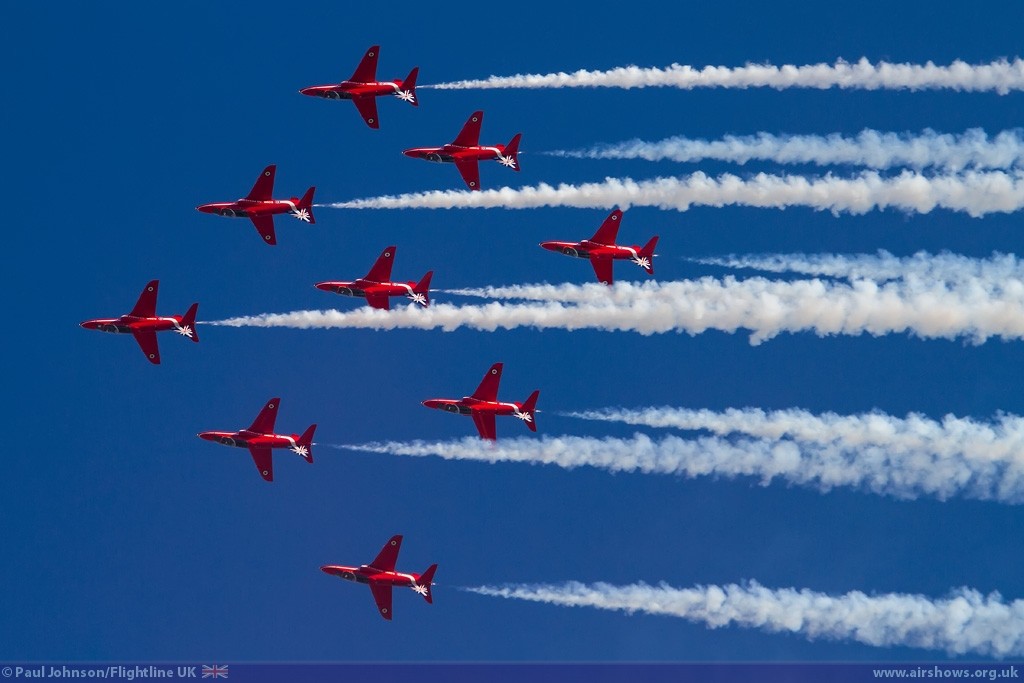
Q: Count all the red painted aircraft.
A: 9